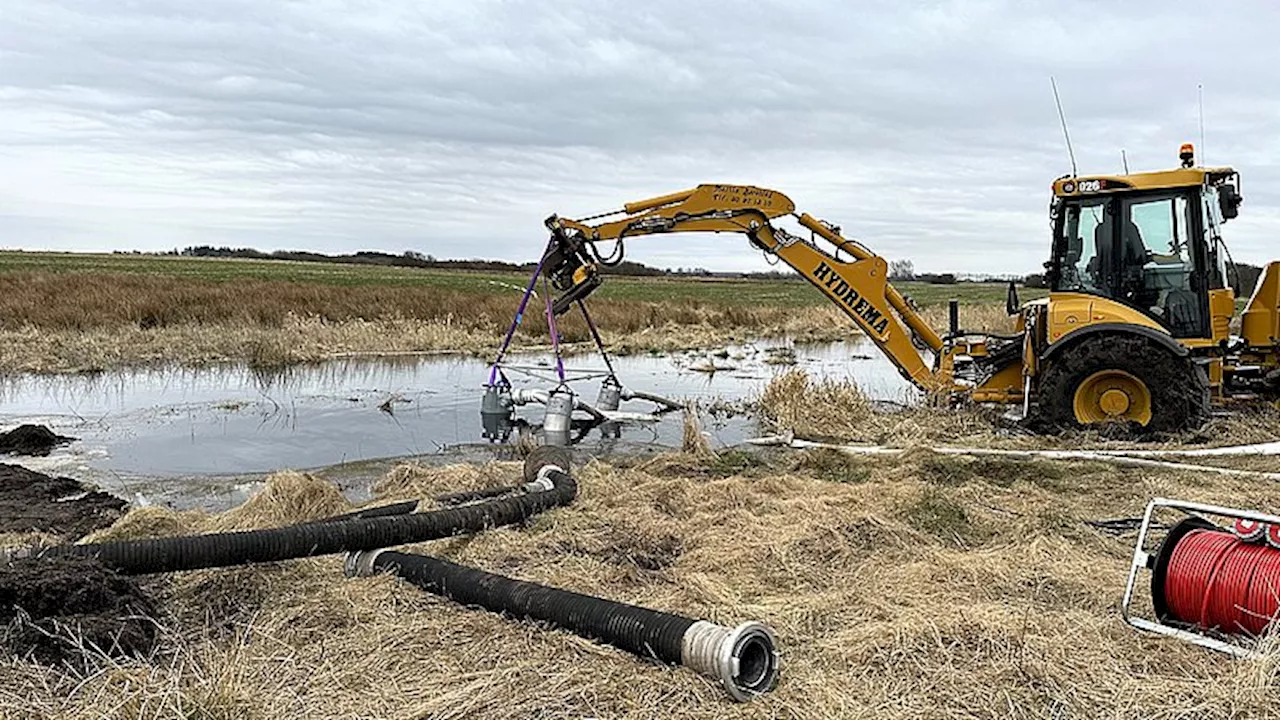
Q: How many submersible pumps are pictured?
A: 3